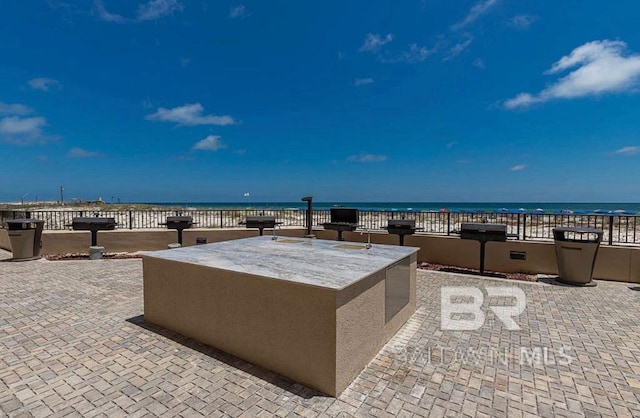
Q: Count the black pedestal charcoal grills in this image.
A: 6